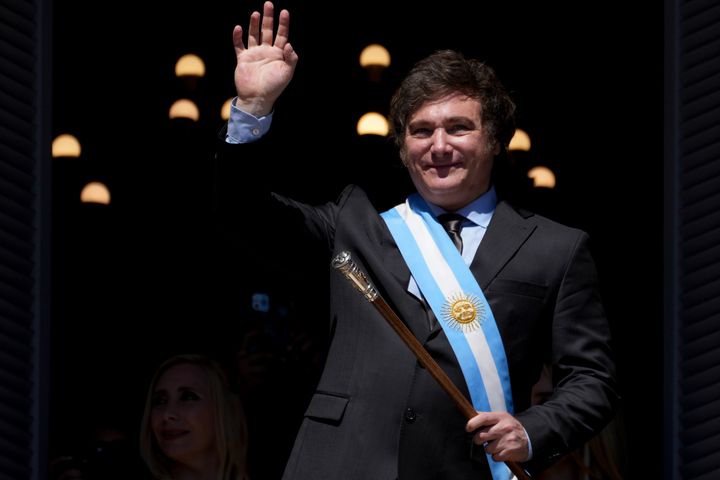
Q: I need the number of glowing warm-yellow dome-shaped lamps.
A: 9